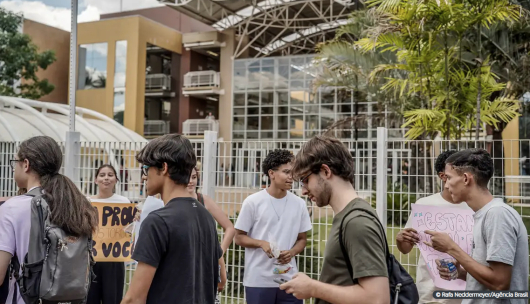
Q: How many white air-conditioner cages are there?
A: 4